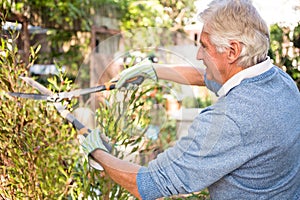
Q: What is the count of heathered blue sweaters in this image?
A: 1